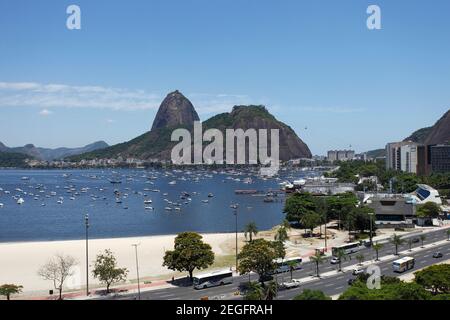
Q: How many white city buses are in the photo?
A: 4